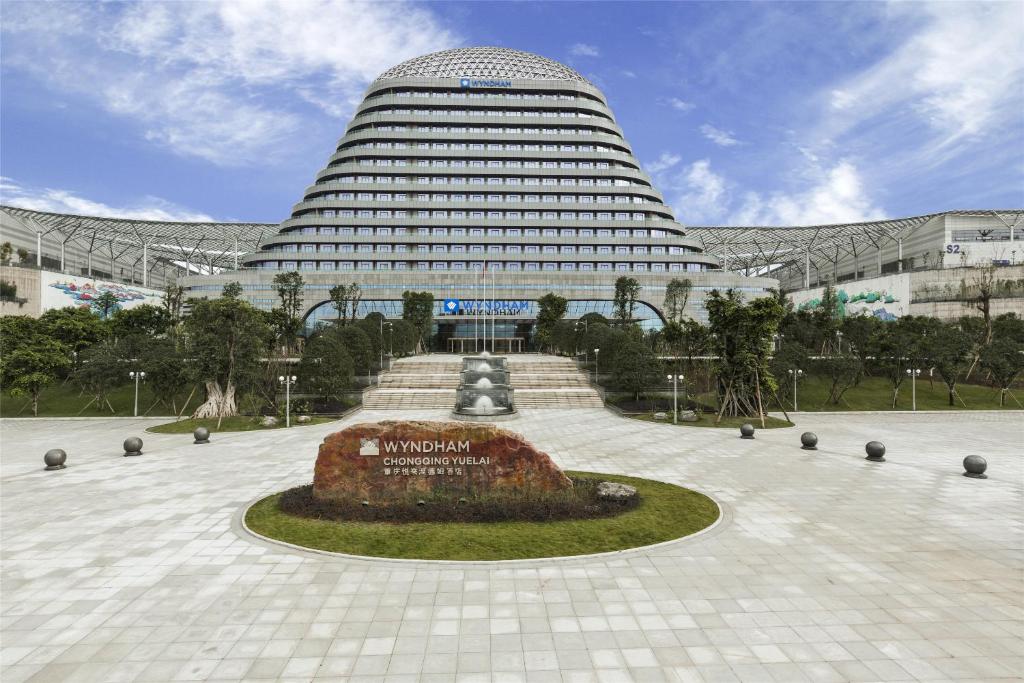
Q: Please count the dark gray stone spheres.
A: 7